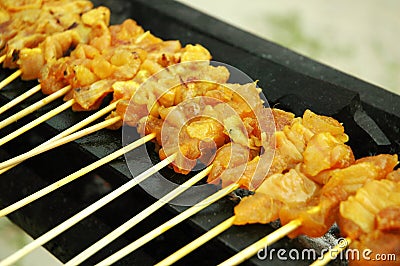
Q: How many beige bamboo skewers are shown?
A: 14